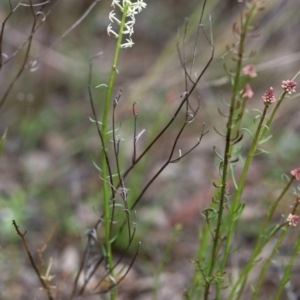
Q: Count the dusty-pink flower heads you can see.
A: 6